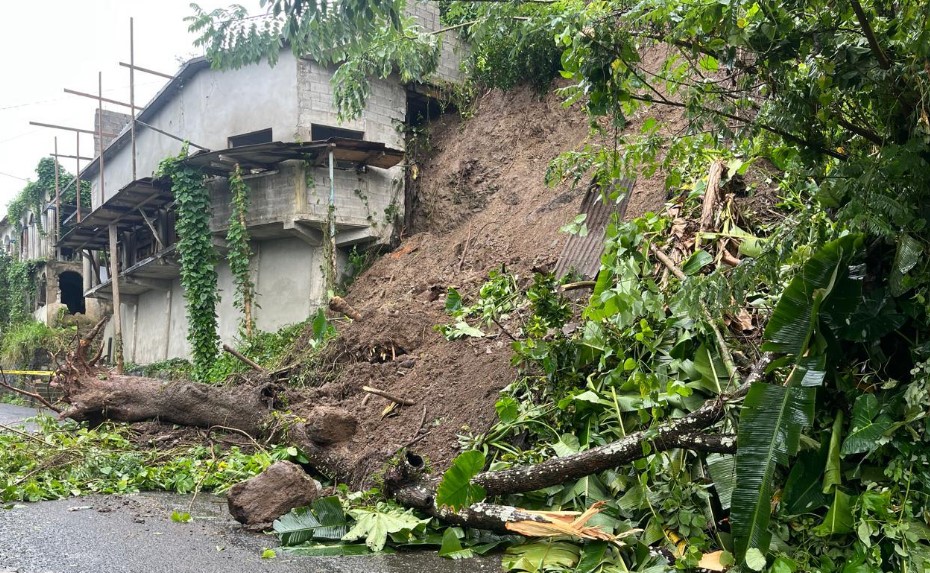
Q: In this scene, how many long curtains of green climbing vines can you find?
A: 2